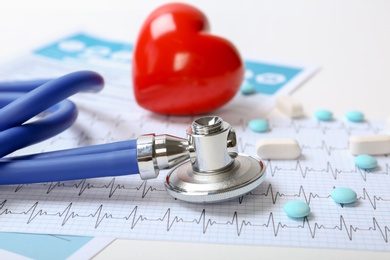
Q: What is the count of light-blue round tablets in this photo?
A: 7